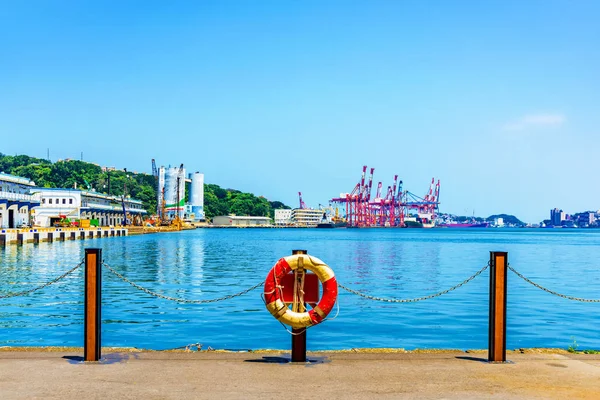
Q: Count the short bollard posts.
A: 3